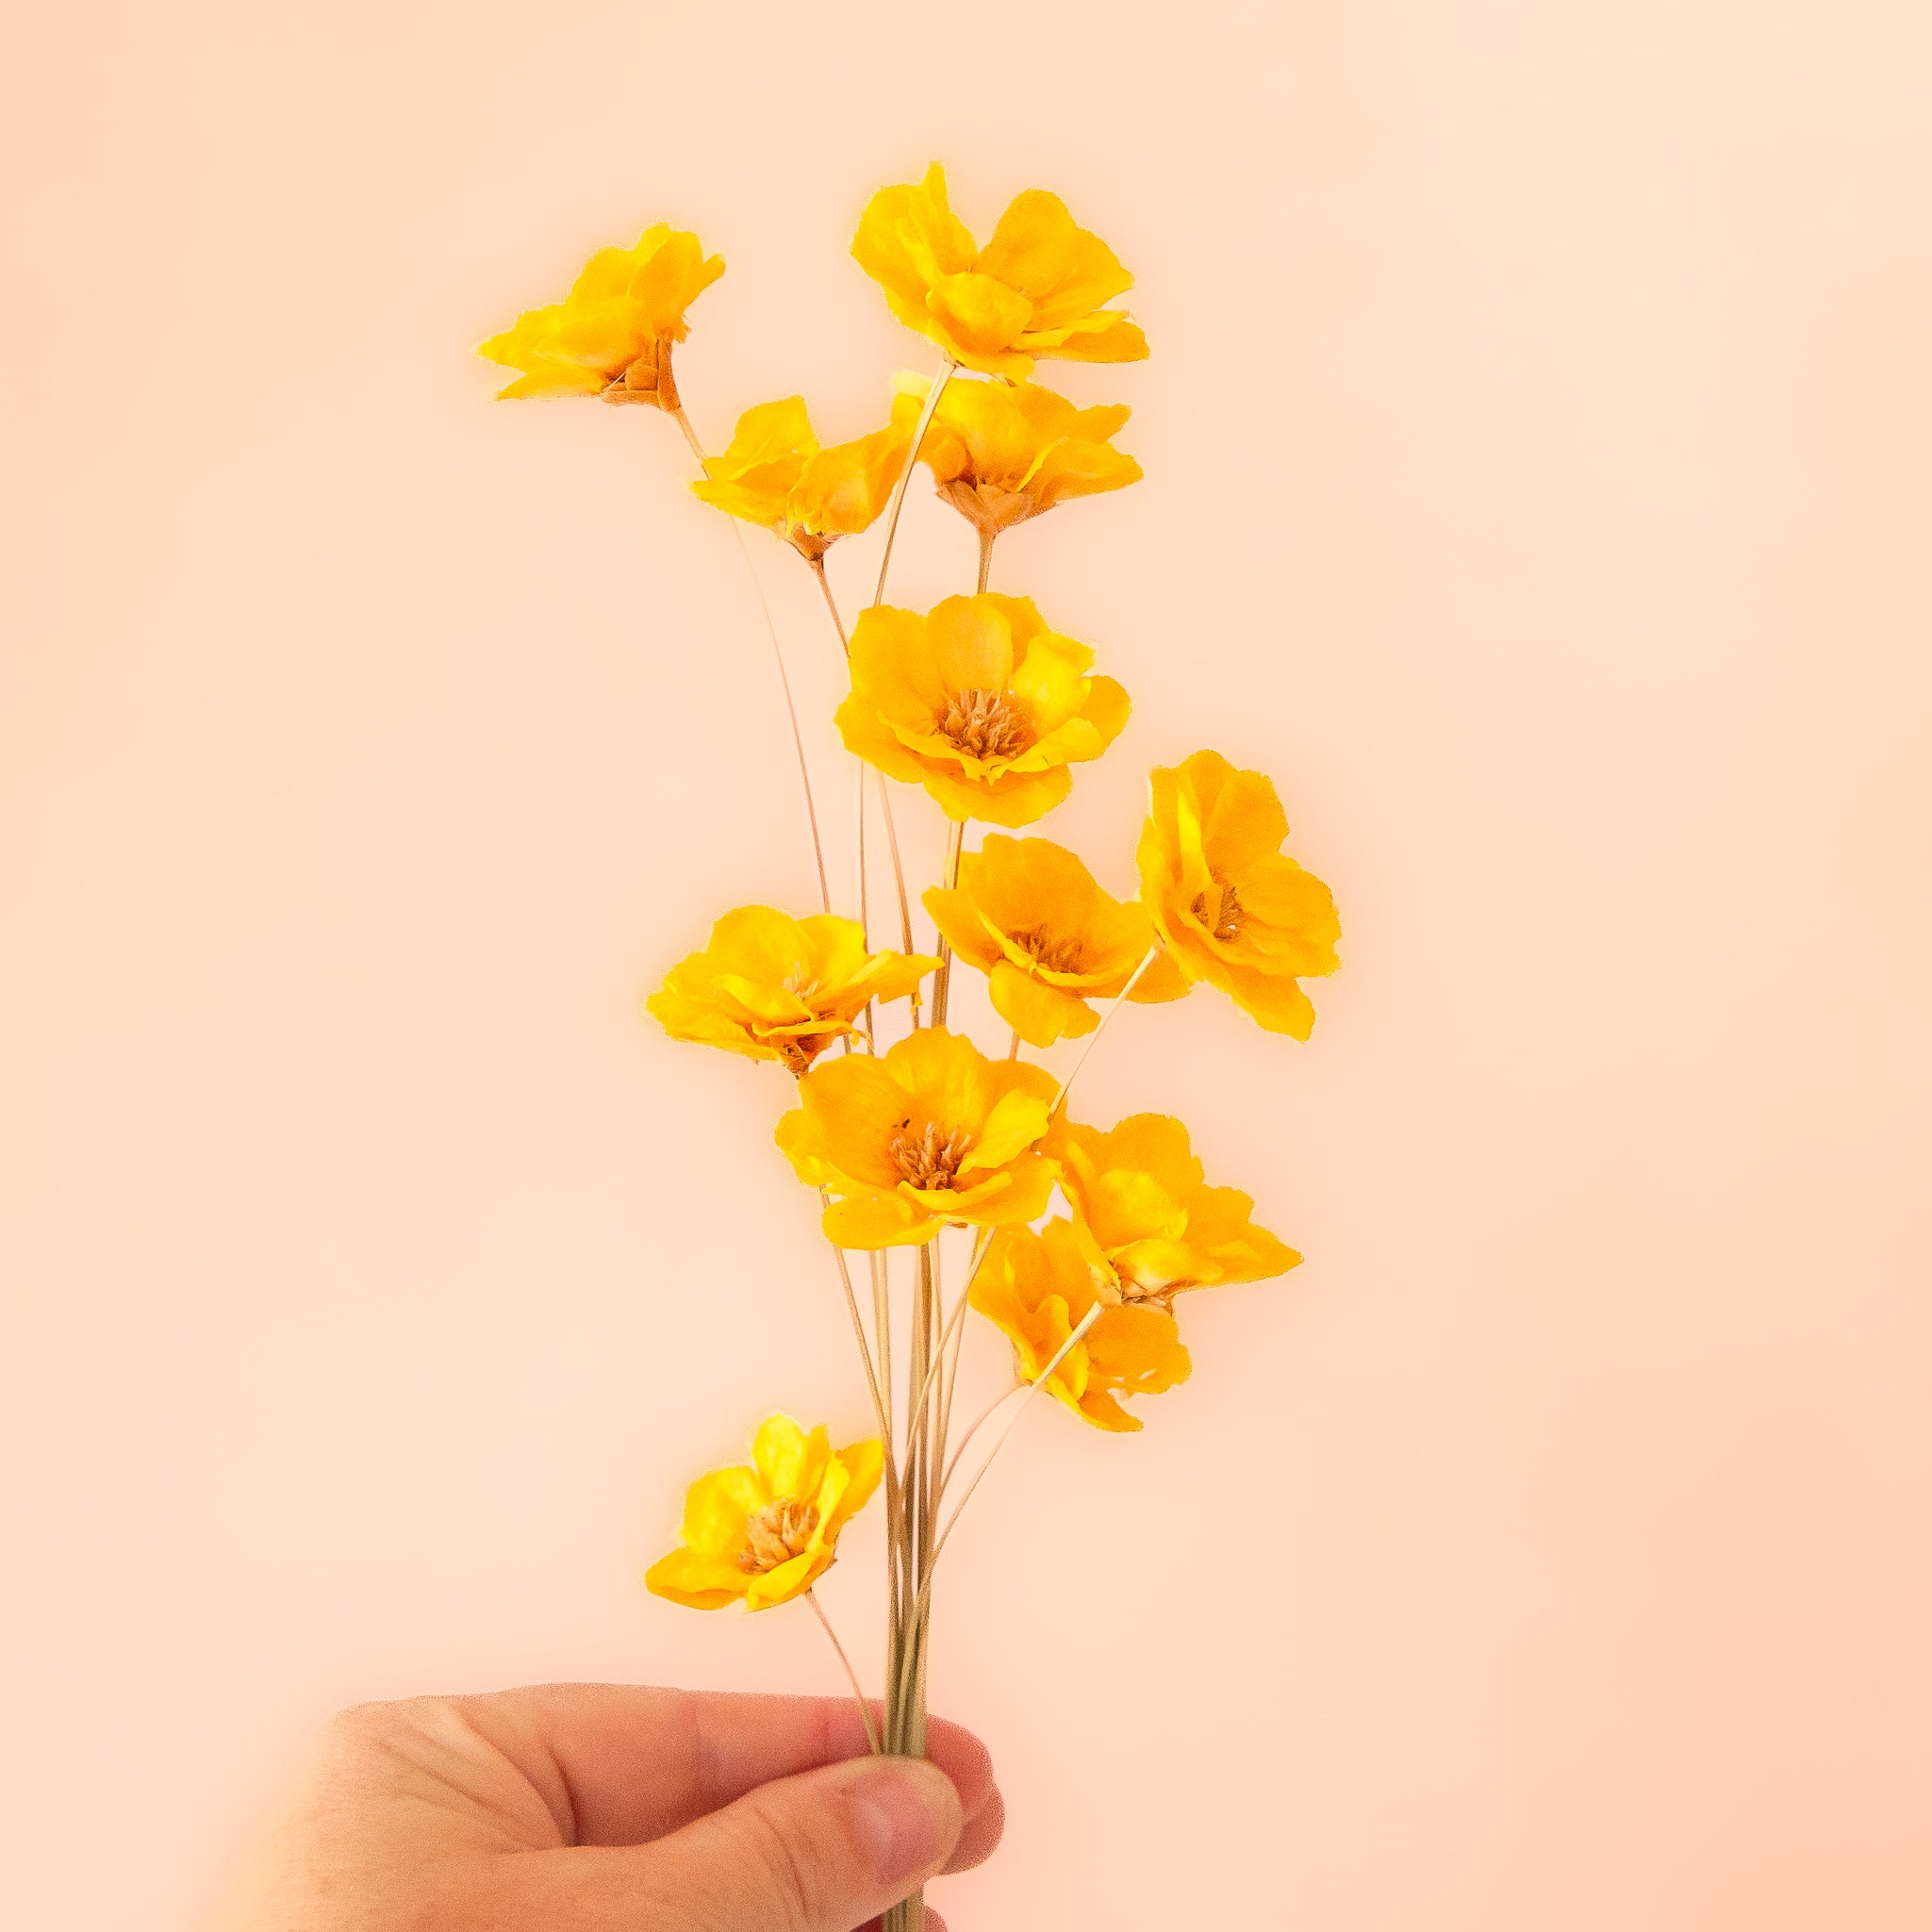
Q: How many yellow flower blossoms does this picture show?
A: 12